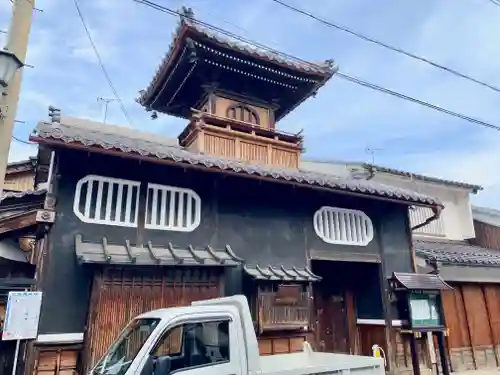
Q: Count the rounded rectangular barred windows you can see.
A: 3